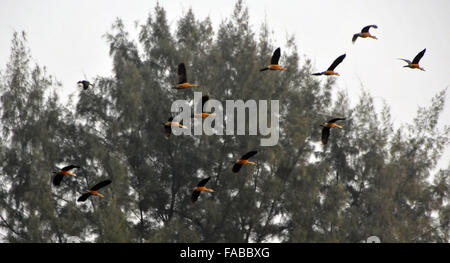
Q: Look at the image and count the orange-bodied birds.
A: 12